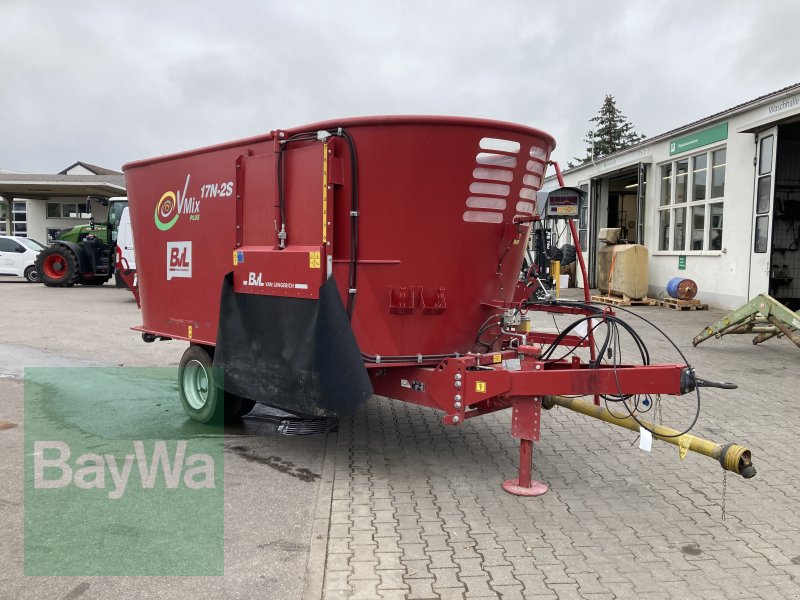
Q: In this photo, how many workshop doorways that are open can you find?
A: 2